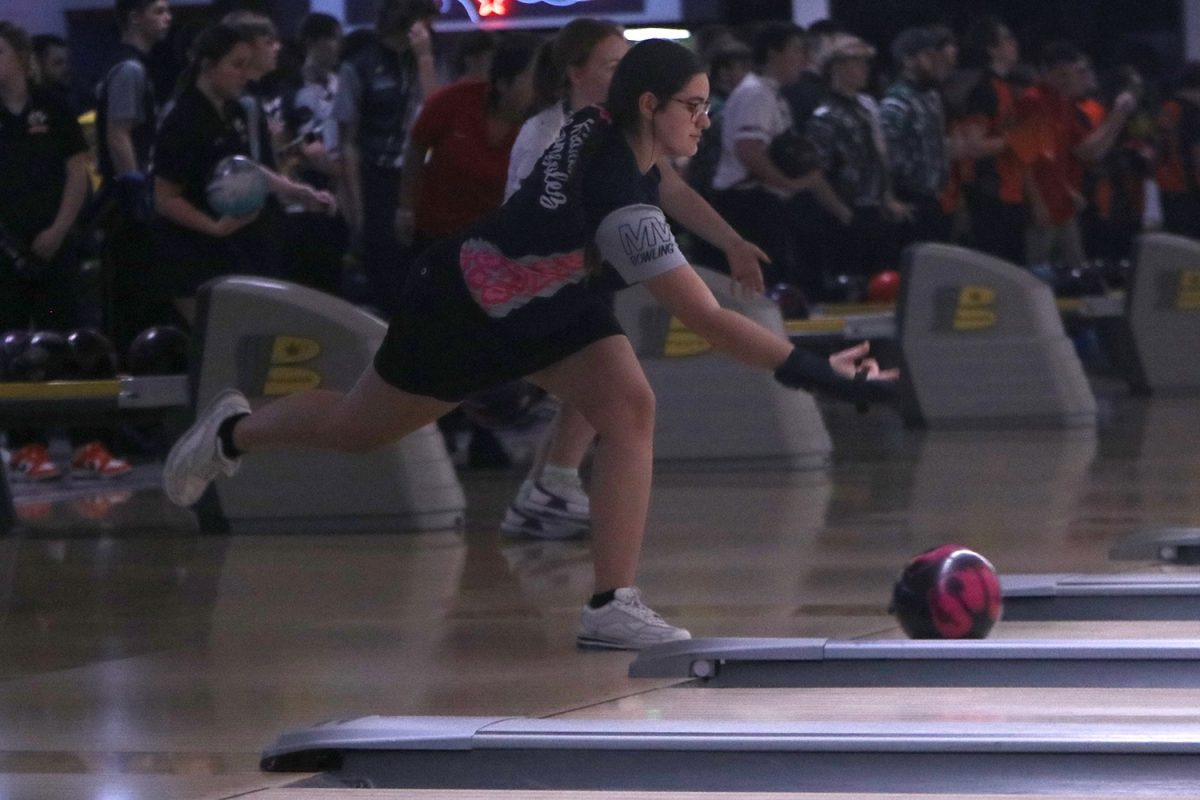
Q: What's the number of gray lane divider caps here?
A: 4